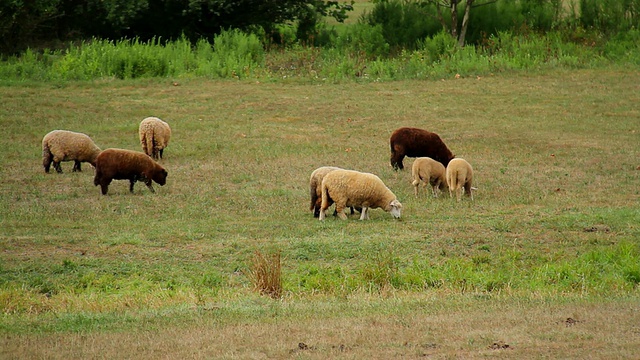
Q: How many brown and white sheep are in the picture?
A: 8